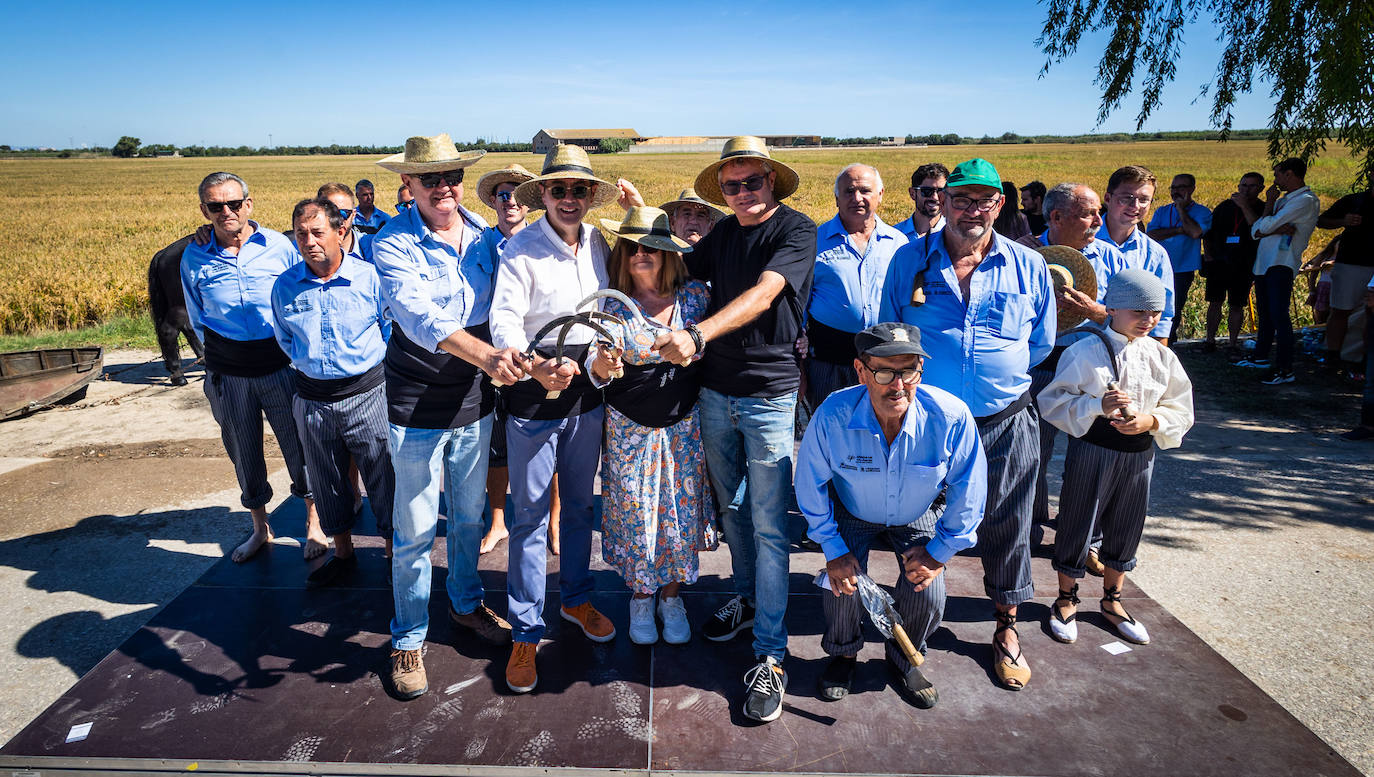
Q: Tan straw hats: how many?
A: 7